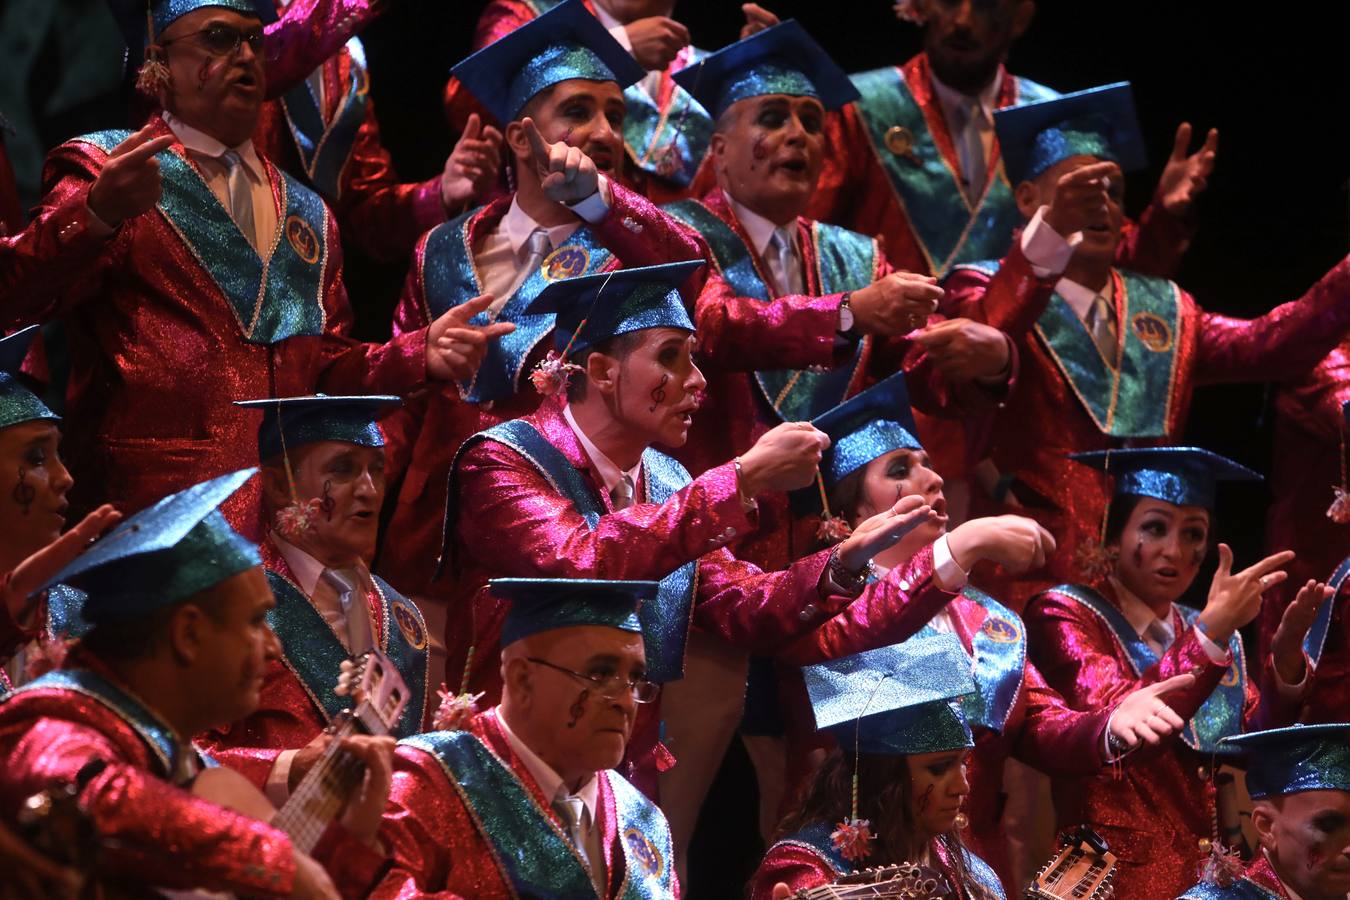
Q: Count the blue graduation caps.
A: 13